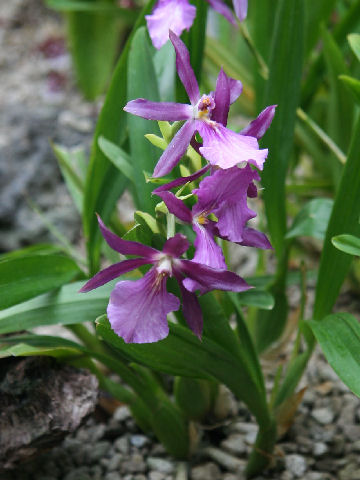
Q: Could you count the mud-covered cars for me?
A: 0